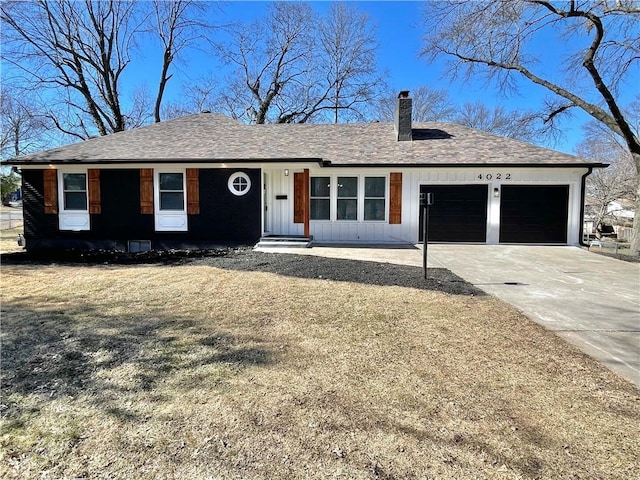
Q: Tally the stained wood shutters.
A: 6